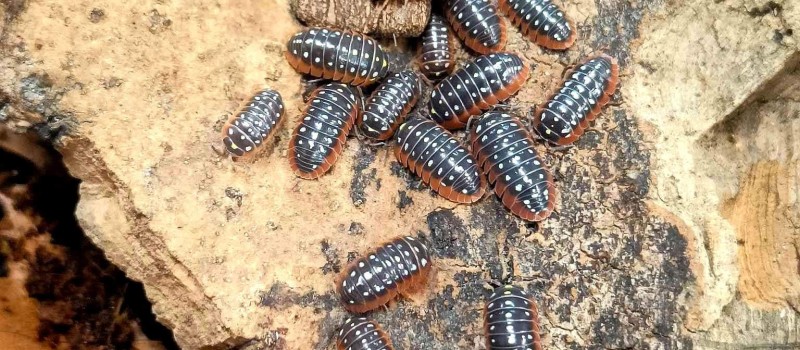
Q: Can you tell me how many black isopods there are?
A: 14